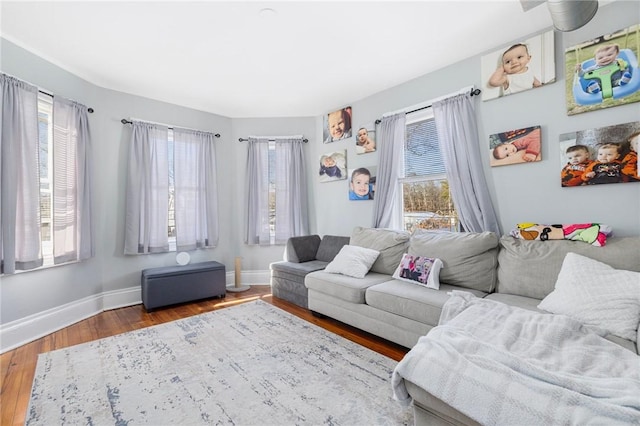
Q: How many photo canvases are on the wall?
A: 8